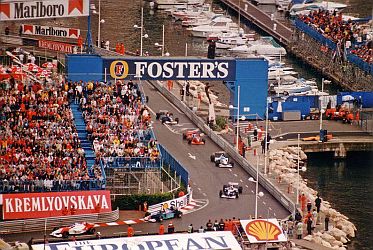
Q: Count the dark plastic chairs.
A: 0